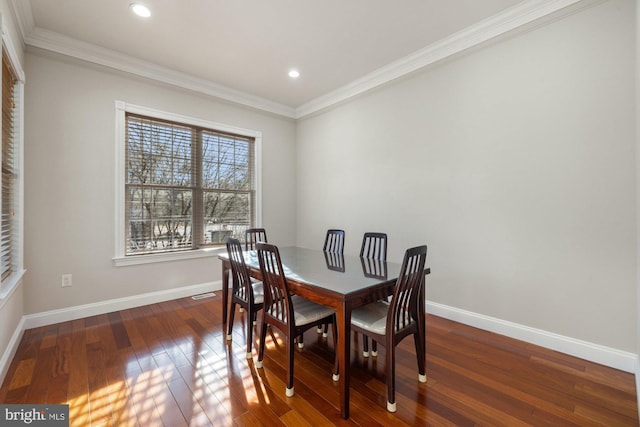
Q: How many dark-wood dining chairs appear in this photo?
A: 6